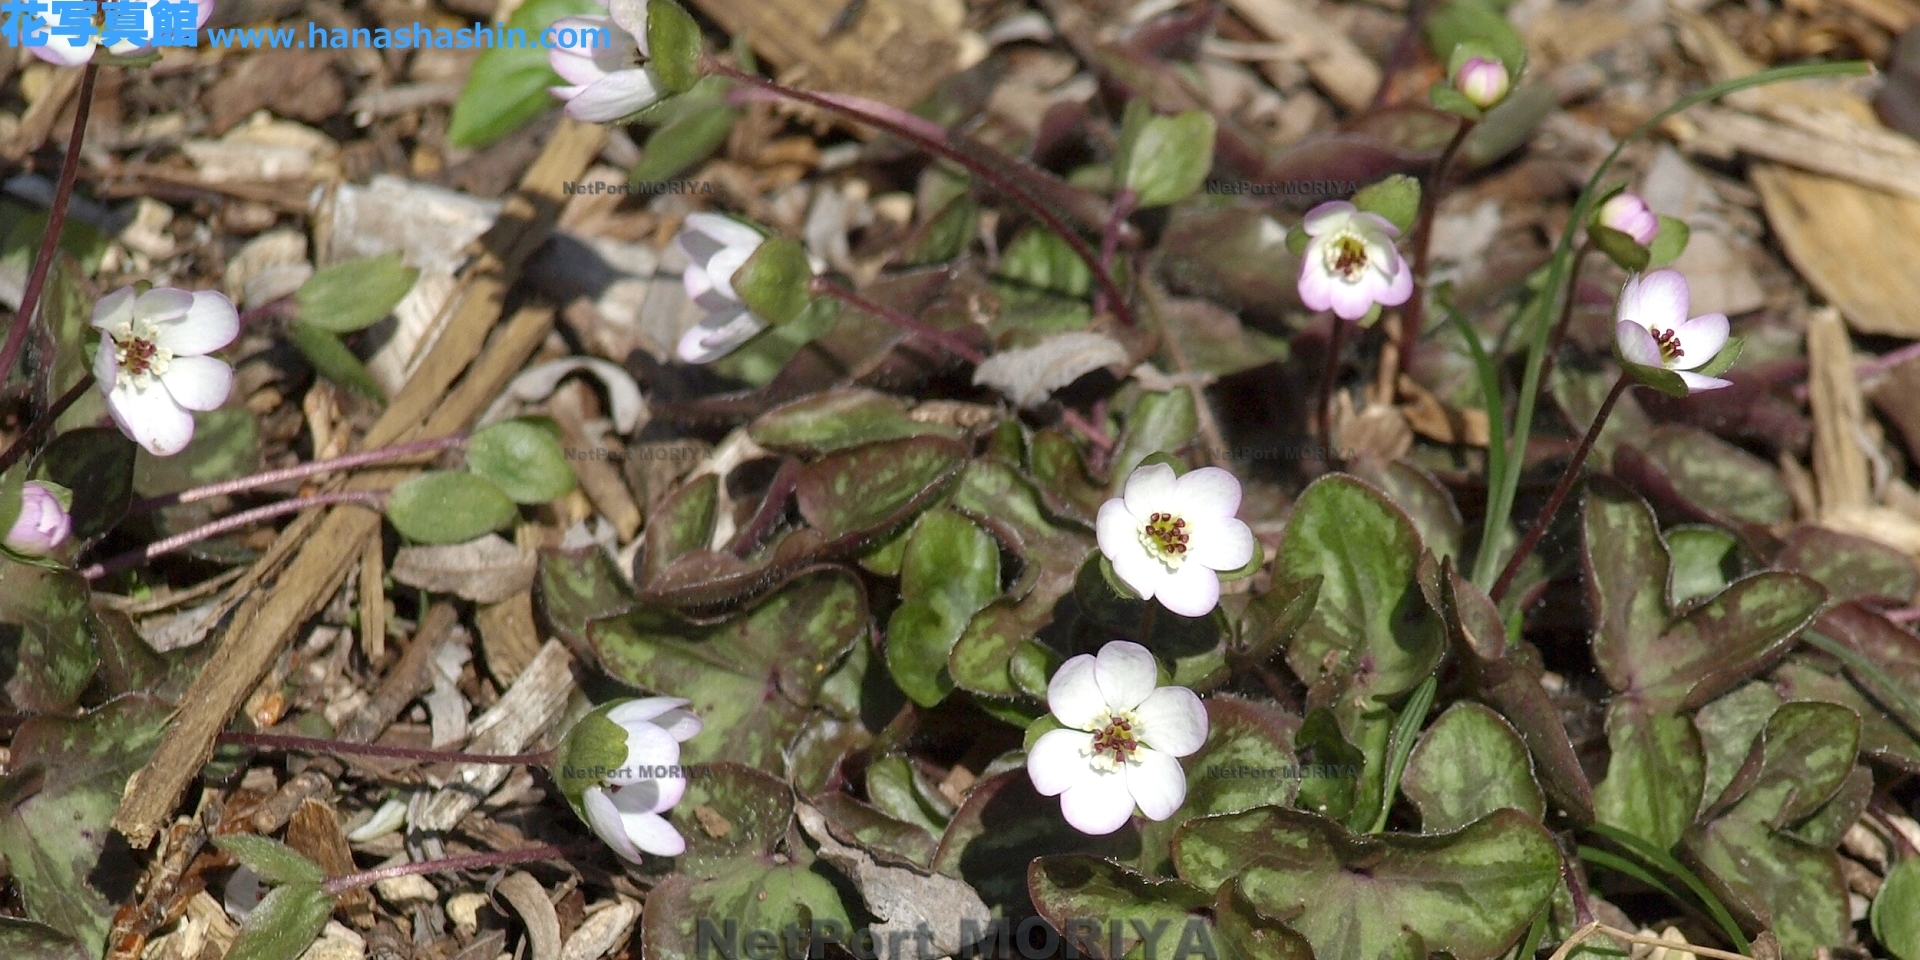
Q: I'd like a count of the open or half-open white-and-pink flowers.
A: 9